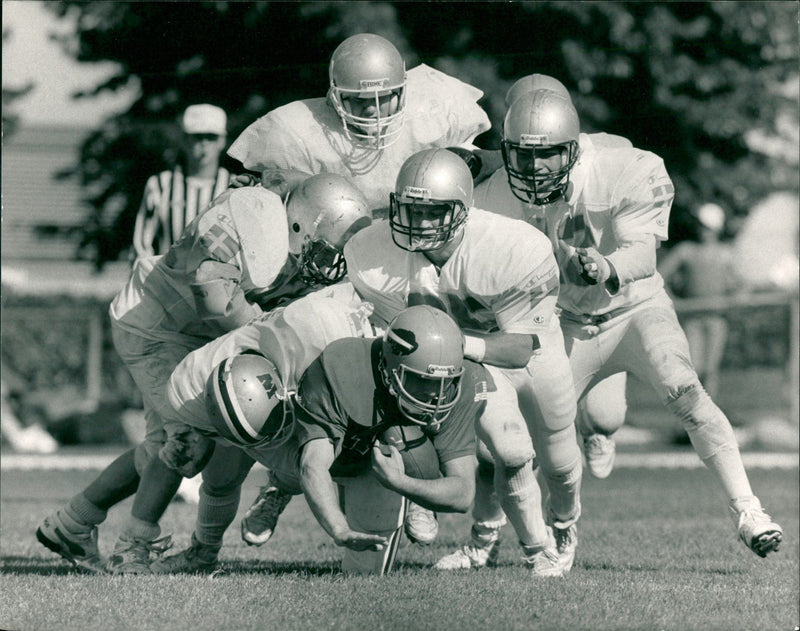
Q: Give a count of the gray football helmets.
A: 7